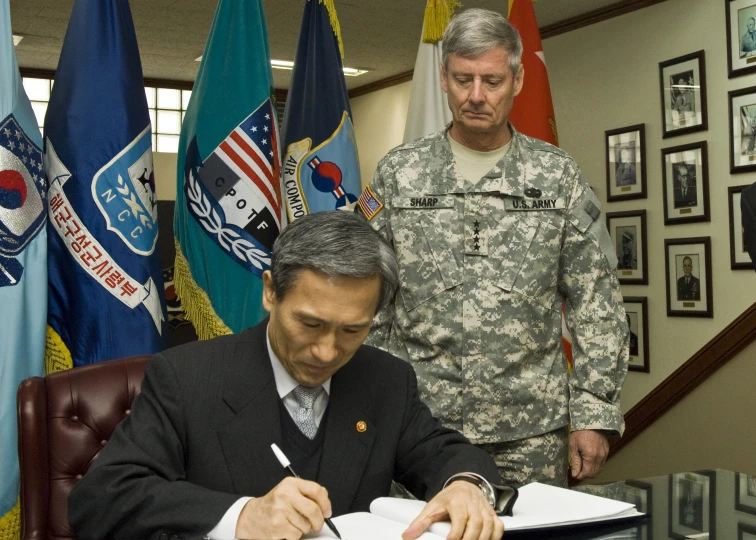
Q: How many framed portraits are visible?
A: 9